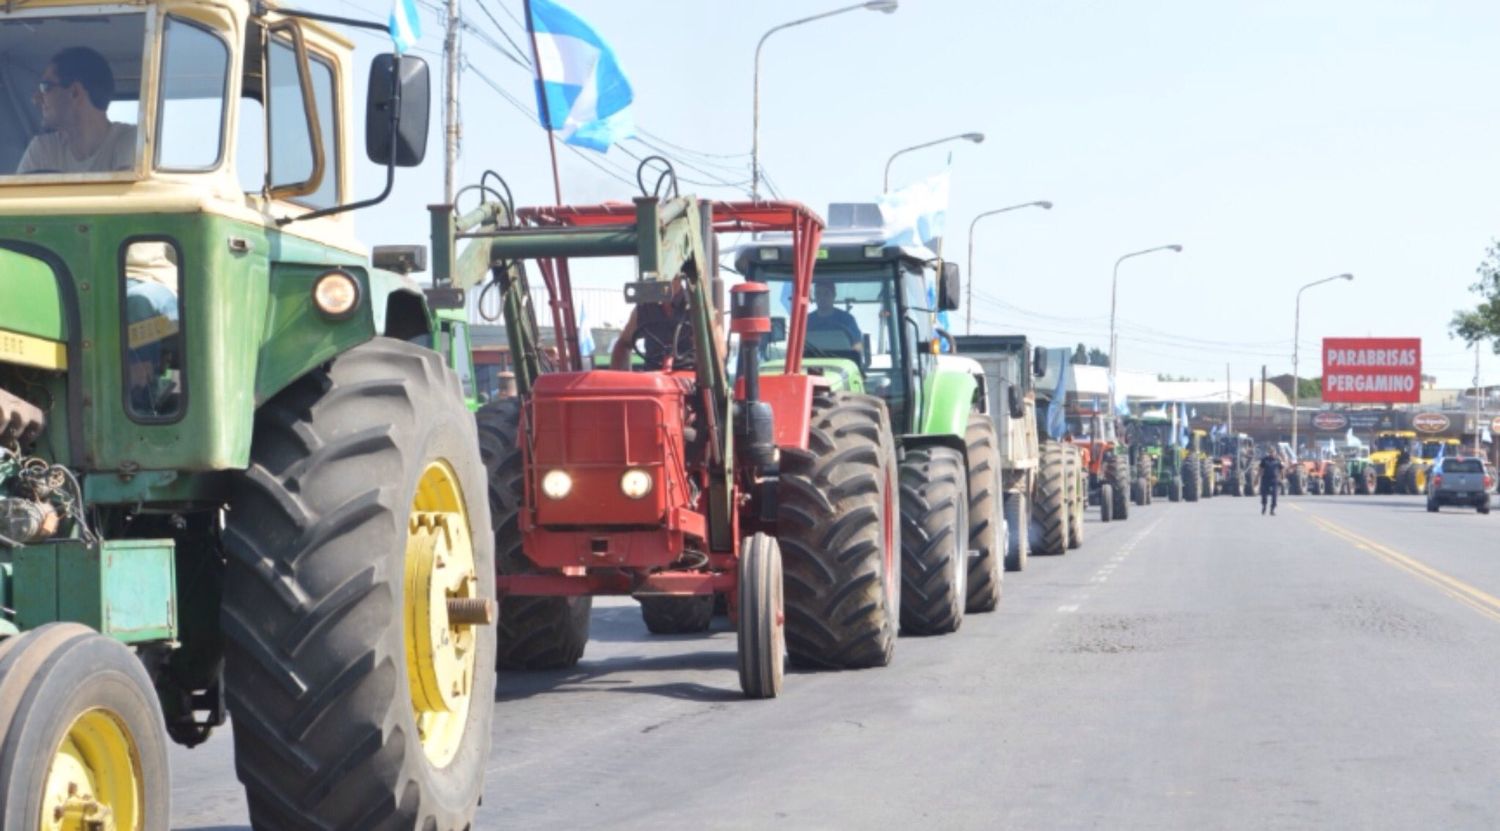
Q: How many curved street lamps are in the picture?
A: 5